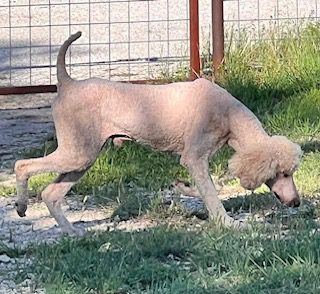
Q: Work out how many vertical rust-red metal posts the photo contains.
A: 2